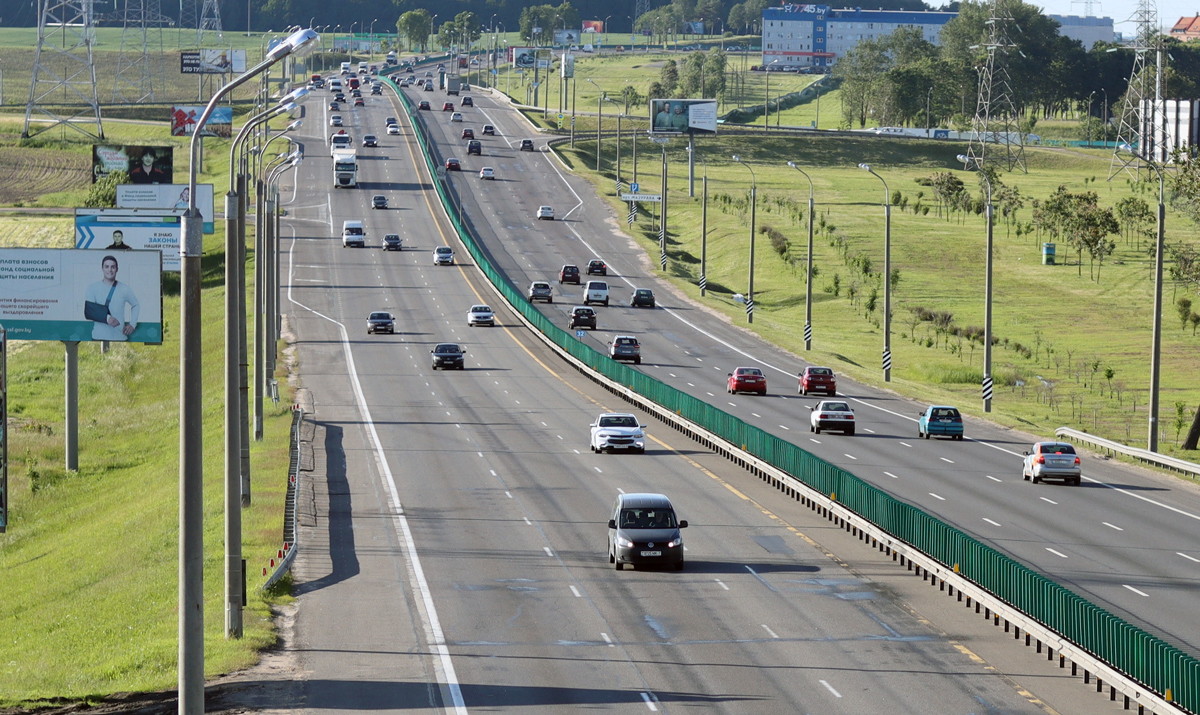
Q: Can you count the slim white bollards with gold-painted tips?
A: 0